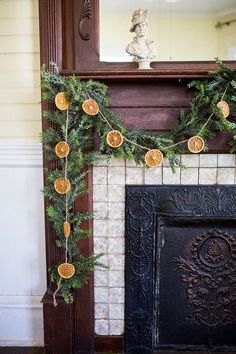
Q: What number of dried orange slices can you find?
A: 10